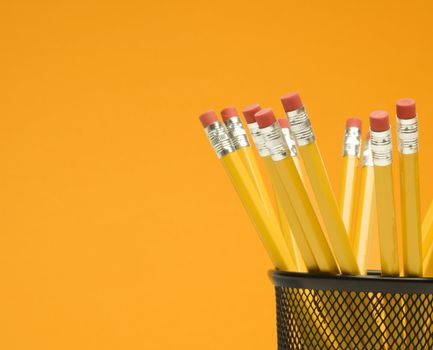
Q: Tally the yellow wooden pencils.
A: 11